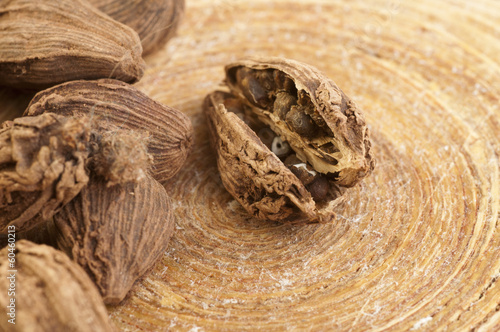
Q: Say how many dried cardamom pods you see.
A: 7